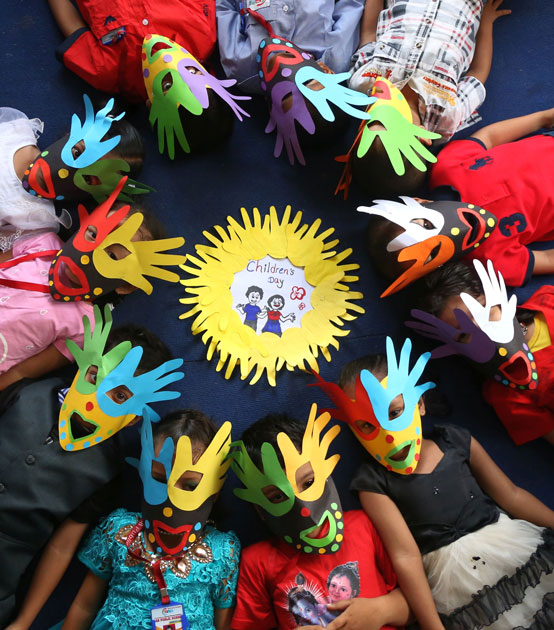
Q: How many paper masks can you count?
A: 11